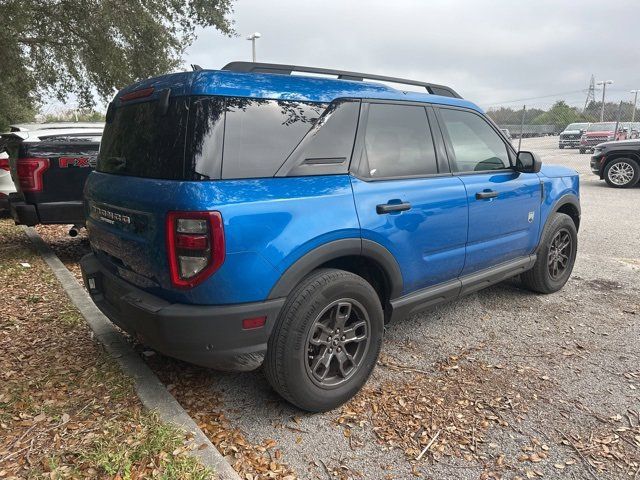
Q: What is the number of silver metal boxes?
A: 0